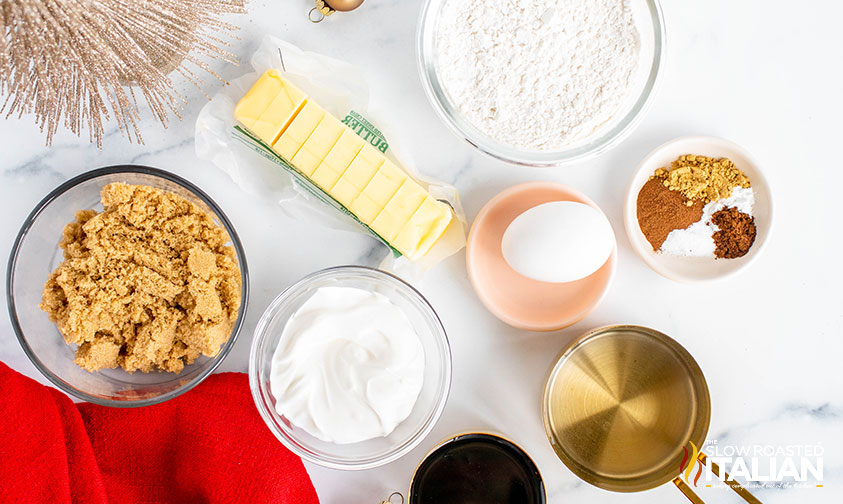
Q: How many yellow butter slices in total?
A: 8